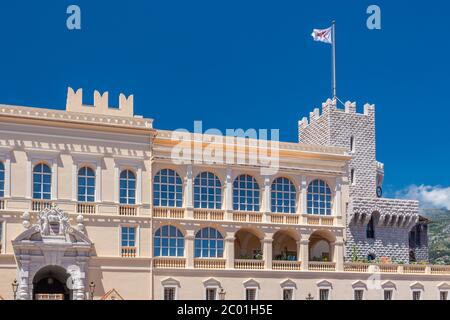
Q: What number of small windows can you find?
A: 9